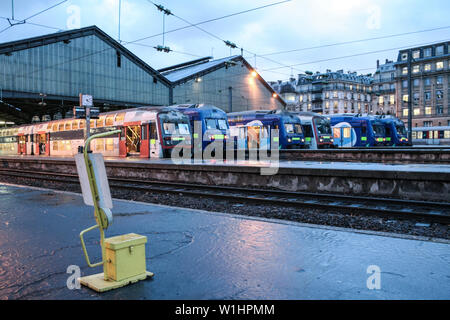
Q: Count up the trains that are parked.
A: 6